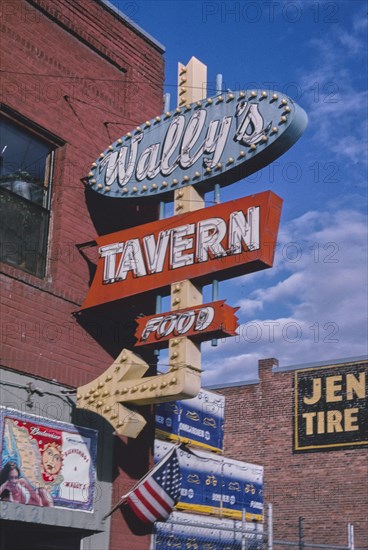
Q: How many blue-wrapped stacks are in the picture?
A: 3